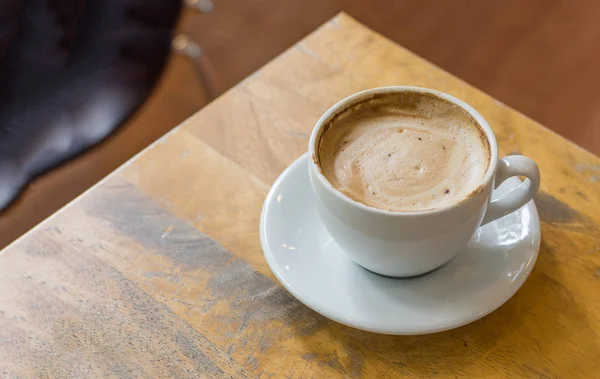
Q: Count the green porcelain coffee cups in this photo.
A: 0